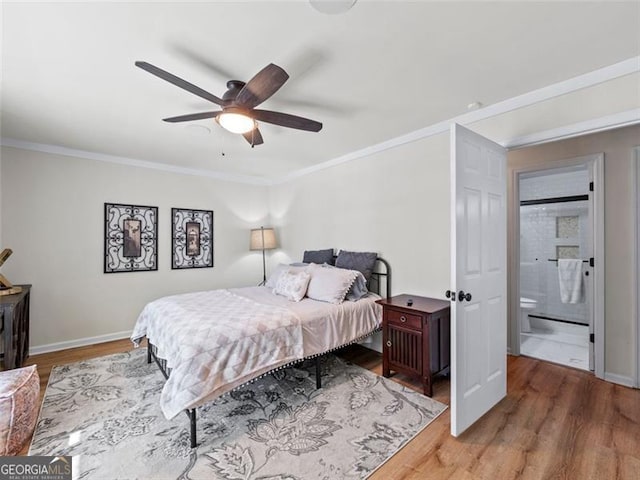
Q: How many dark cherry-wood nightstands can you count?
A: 1